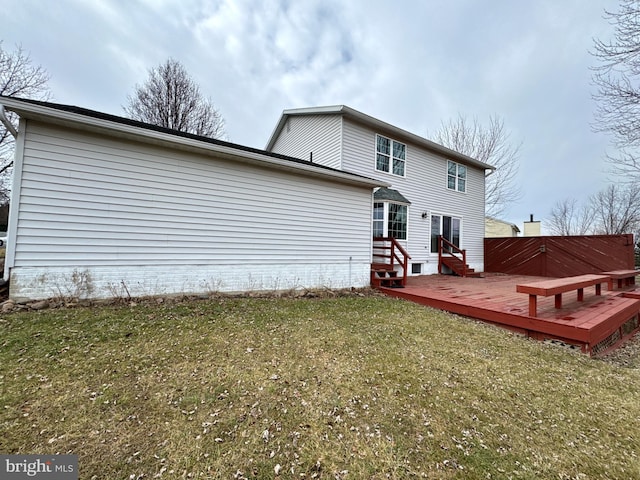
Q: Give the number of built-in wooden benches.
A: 2